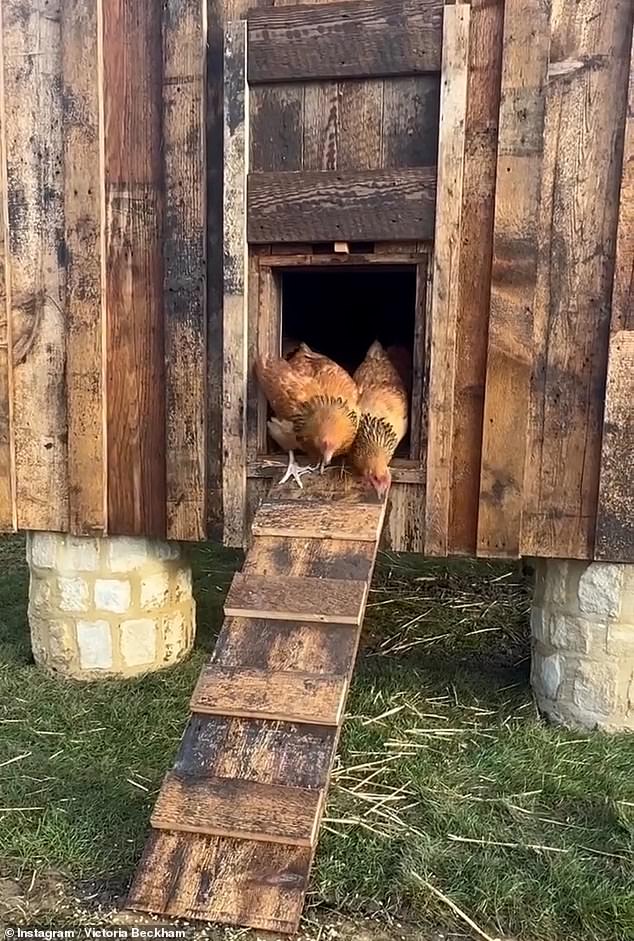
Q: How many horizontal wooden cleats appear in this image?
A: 4